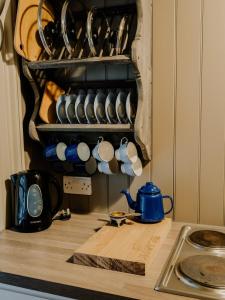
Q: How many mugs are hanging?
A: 8